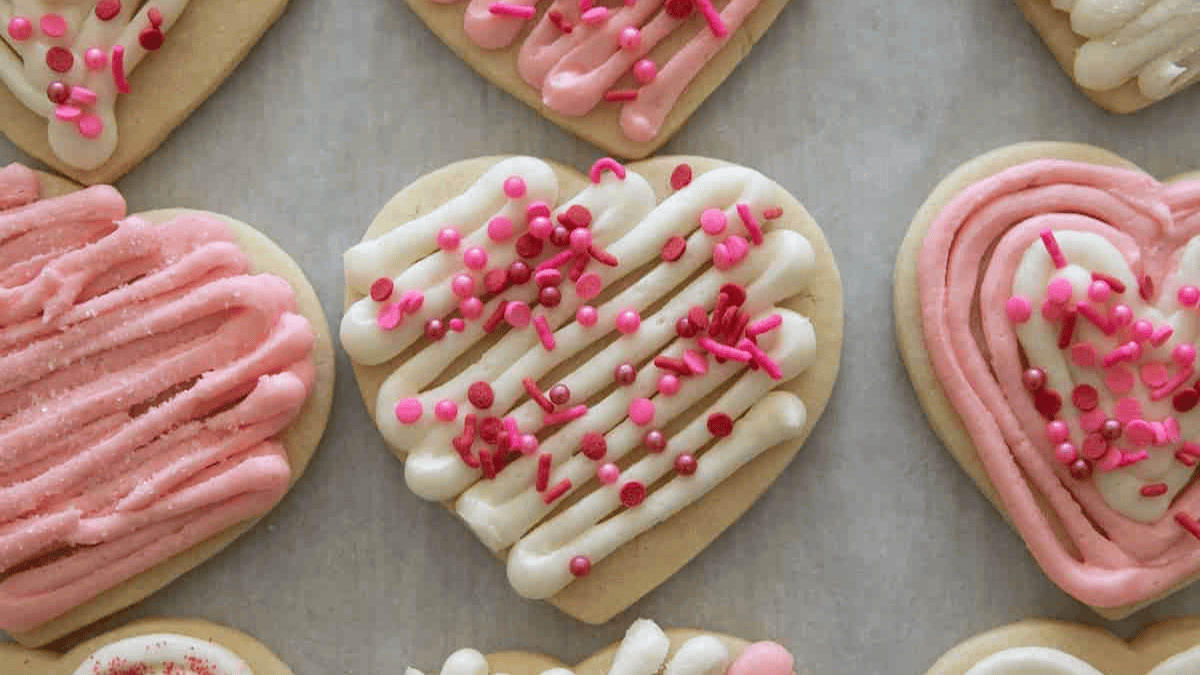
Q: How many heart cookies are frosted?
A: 9